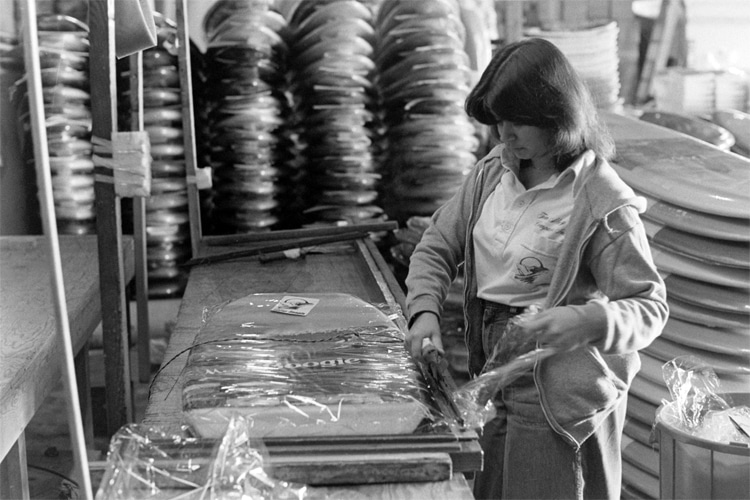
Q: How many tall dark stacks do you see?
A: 5